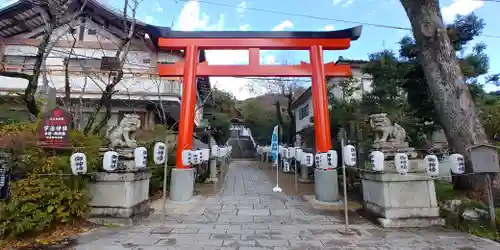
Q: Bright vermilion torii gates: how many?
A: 1